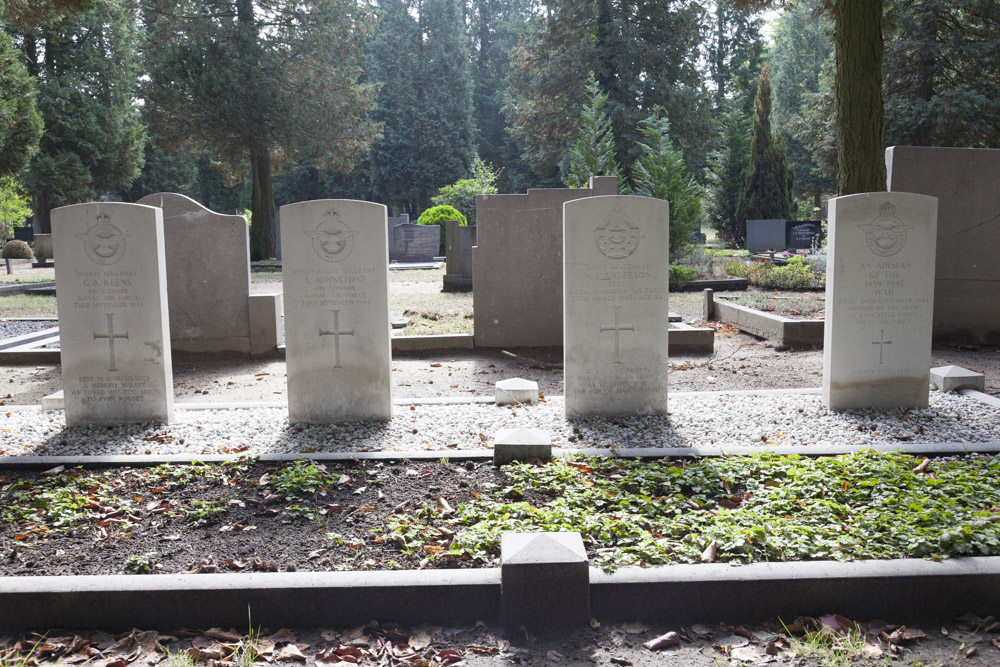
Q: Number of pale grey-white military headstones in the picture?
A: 4